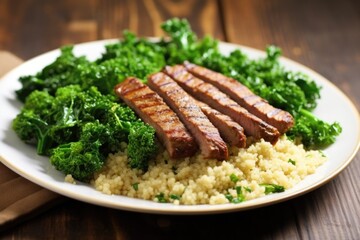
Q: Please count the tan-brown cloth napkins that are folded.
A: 1